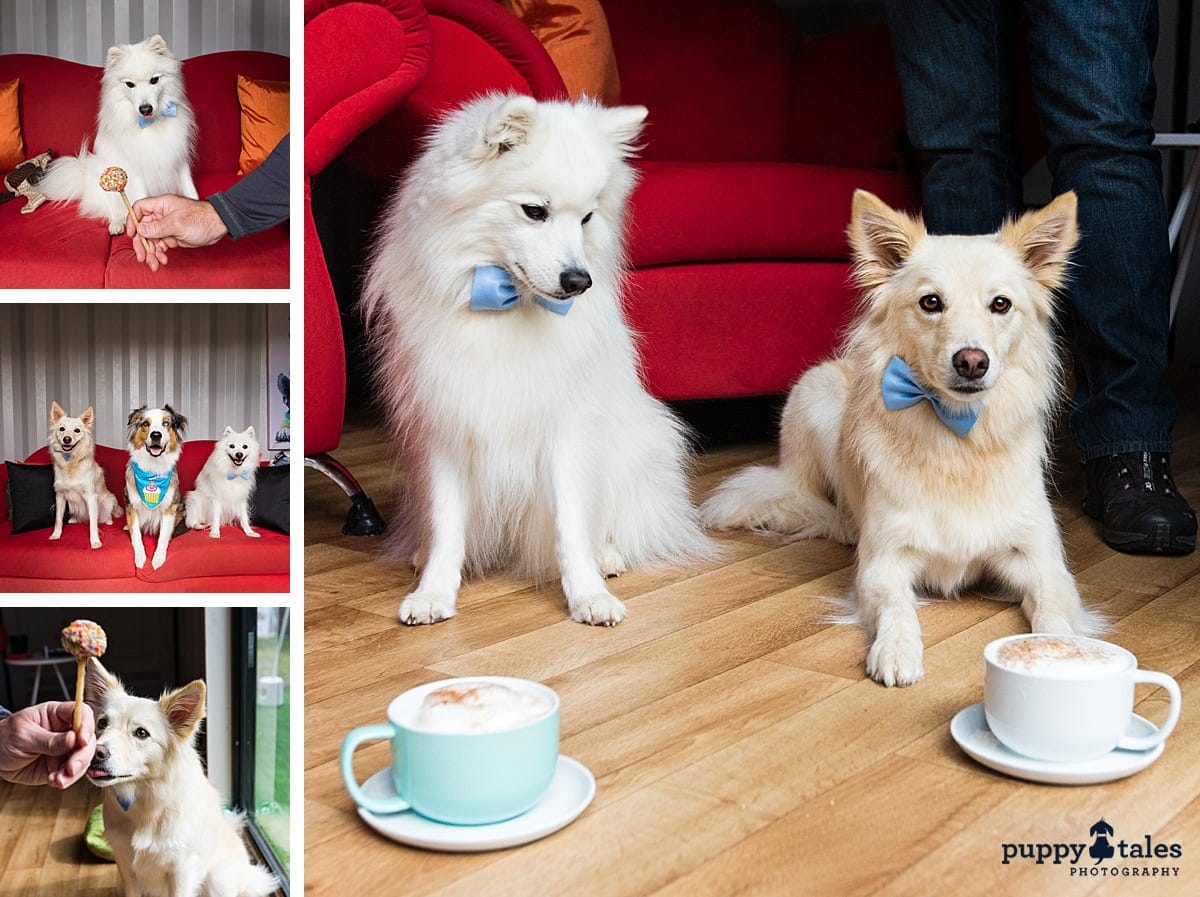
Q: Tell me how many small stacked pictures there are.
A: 3